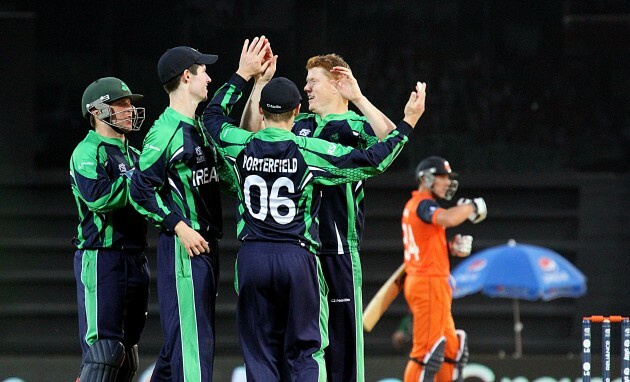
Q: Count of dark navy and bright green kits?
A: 4